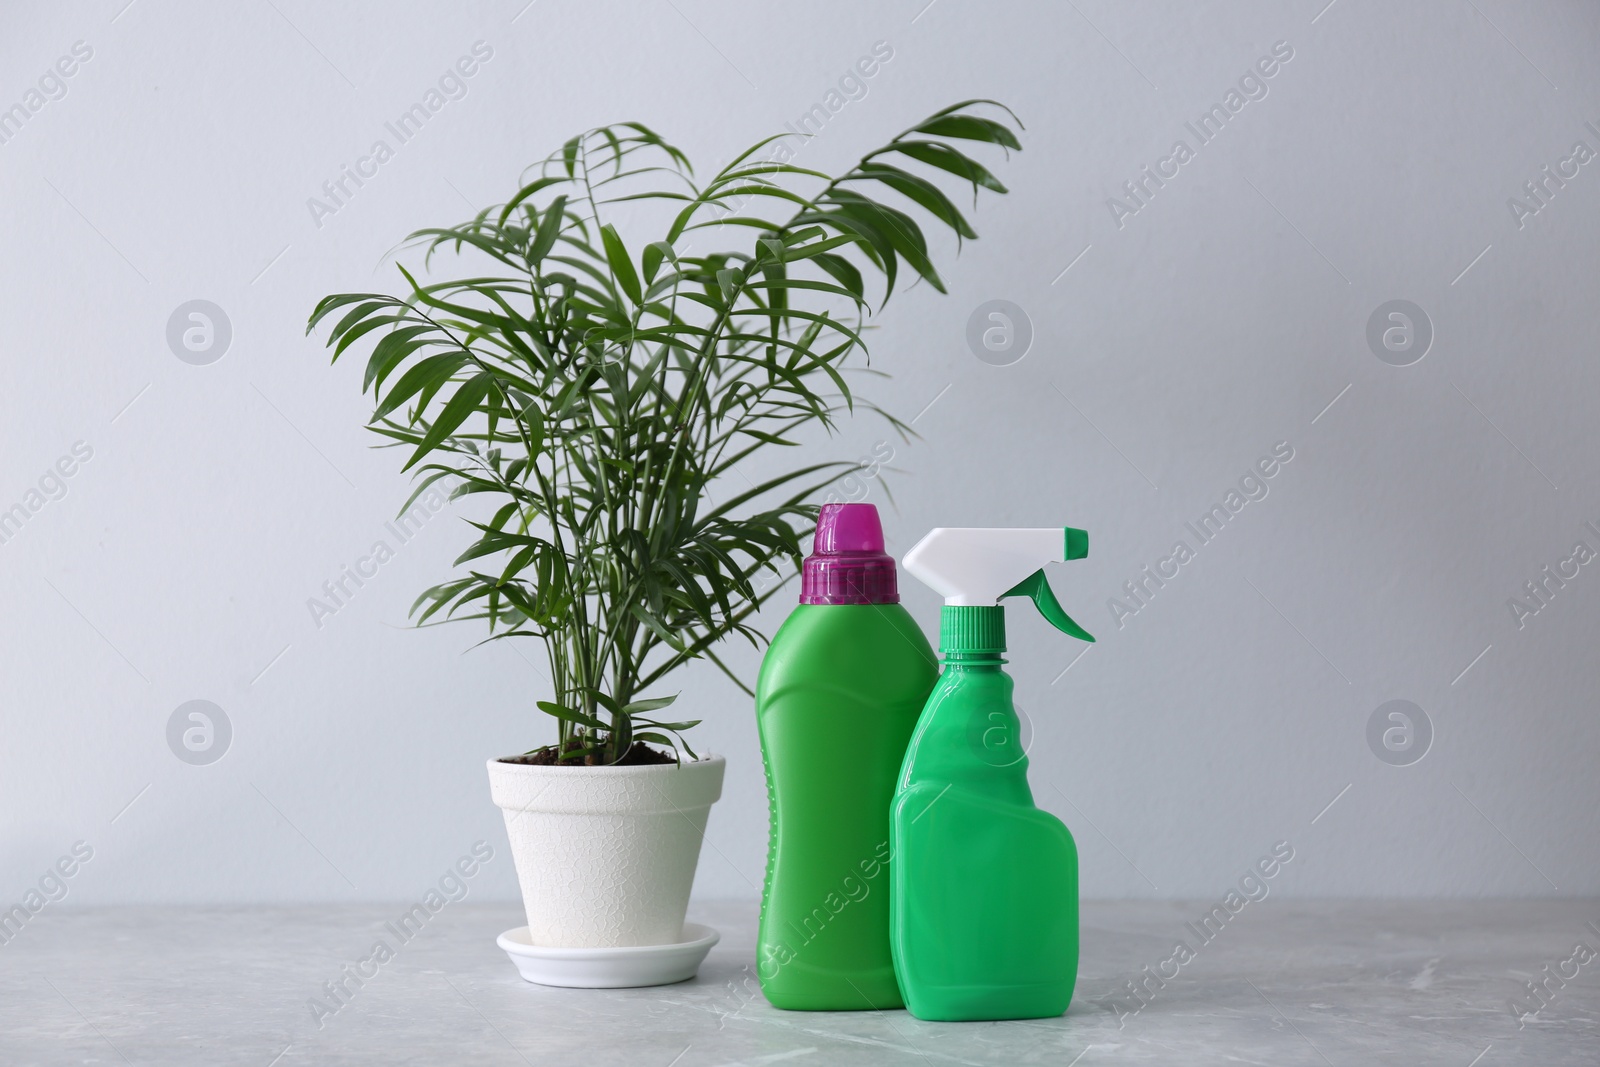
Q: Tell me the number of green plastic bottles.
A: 2